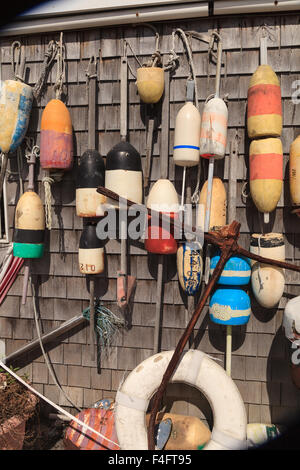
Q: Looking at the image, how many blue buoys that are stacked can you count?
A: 2